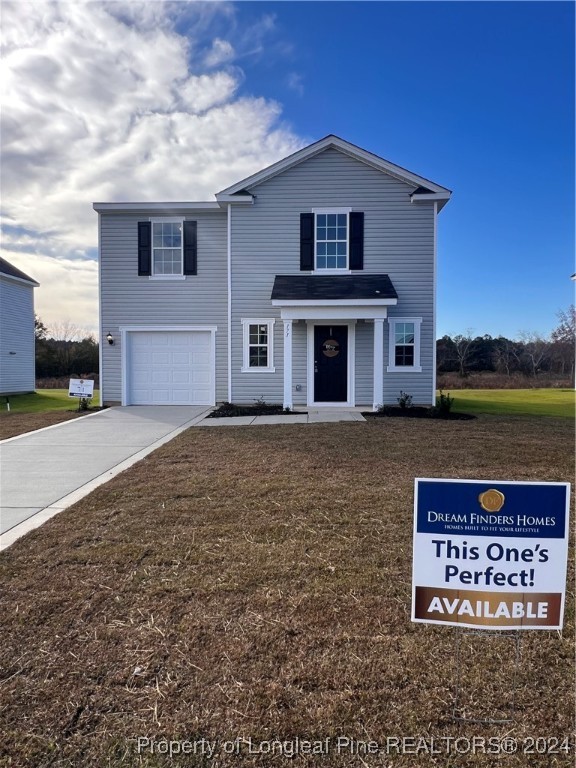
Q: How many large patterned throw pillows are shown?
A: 0